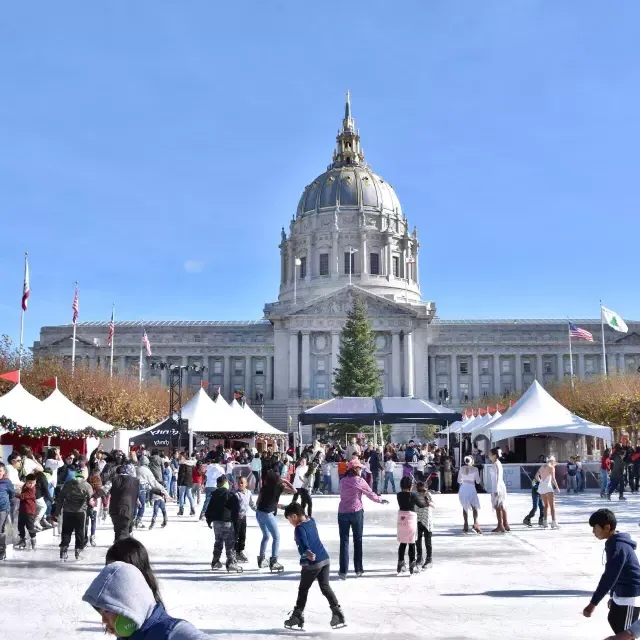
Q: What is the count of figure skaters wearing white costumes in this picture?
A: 3